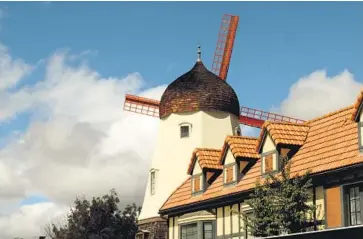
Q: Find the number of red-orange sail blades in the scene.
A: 3